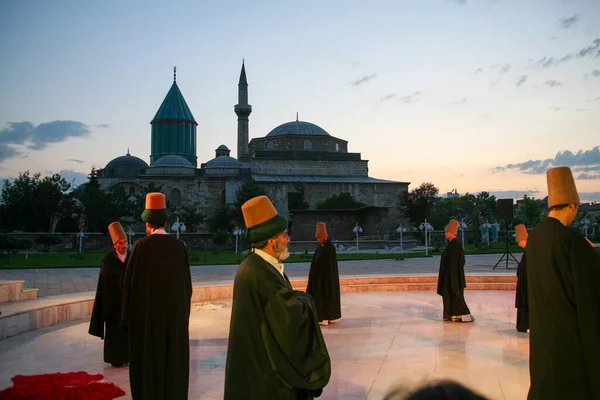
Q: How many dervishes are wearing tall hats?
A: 7